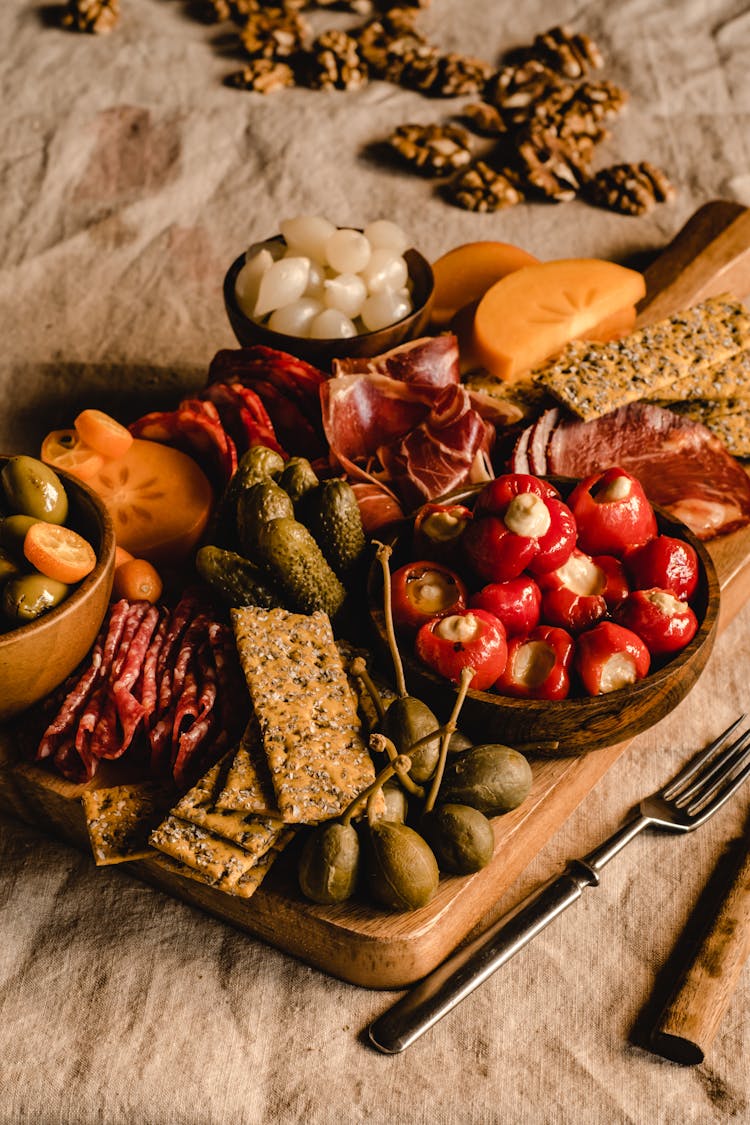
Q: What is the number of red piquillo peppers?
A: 11